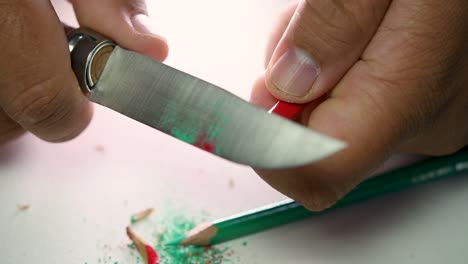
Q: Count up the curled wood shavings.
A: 2